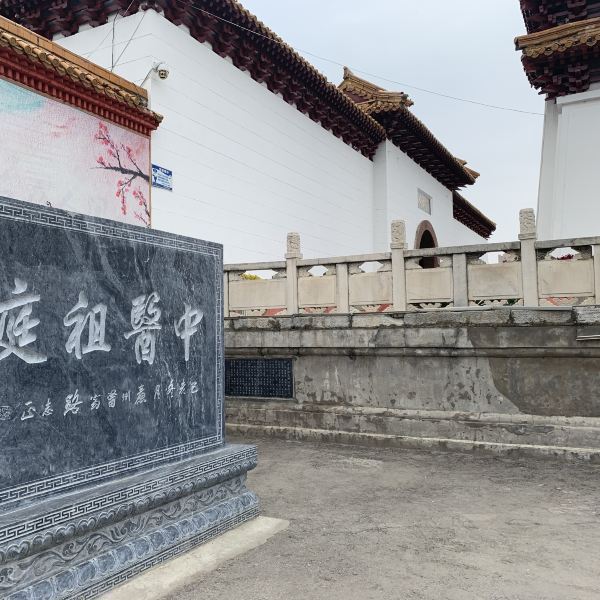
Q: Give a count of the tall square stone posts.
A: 3